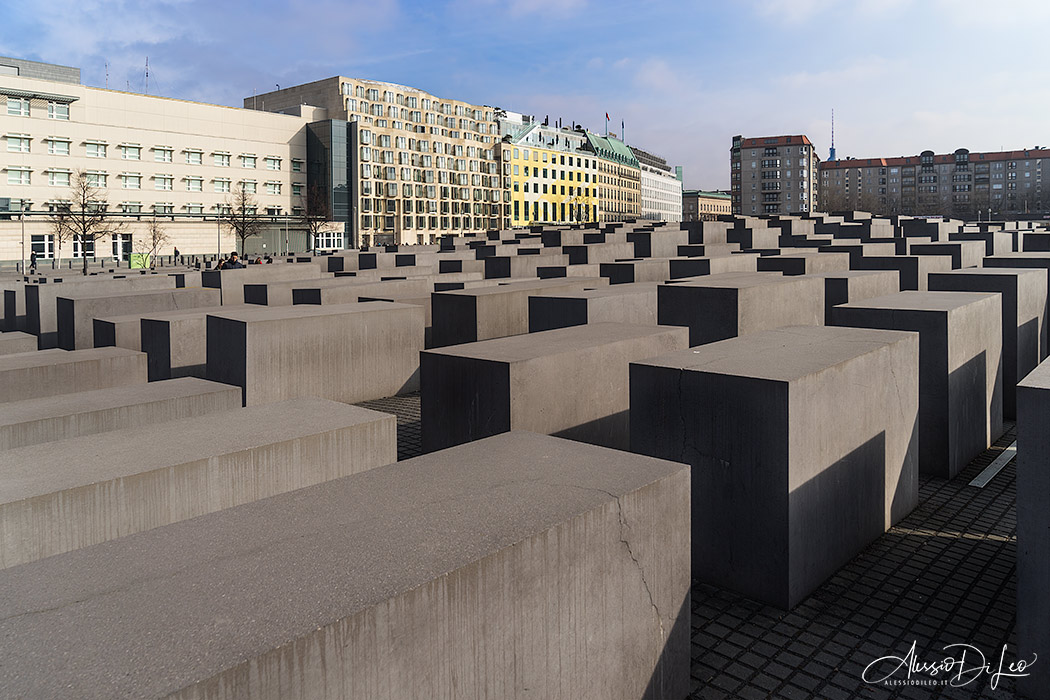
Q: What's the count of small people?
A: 6